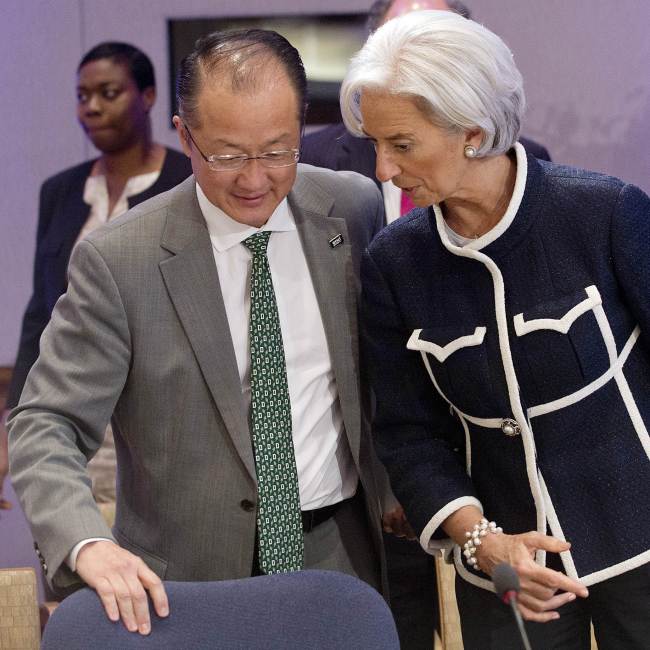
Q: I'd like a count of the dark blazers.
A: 3